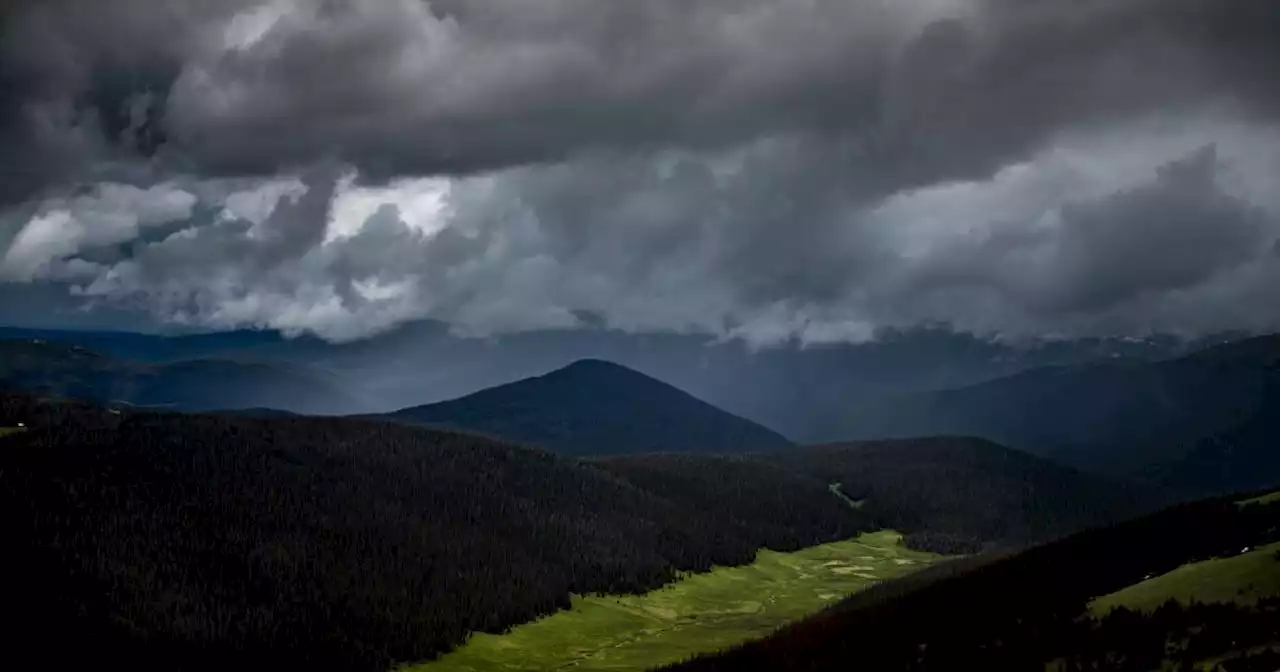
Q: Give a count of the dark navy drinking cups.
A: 0